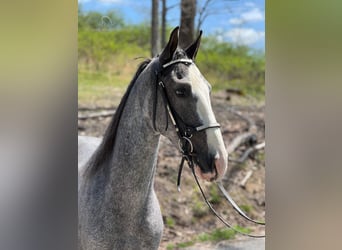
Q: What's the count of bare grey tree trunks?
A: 3